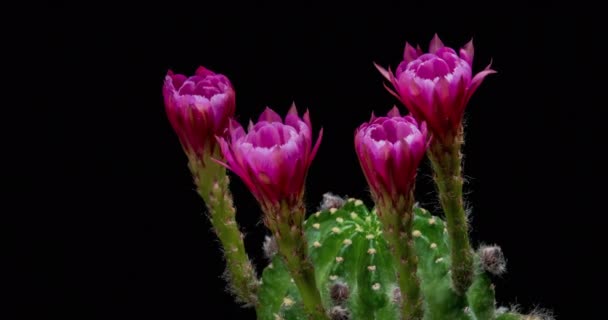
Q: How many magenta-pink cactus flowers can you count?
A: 4